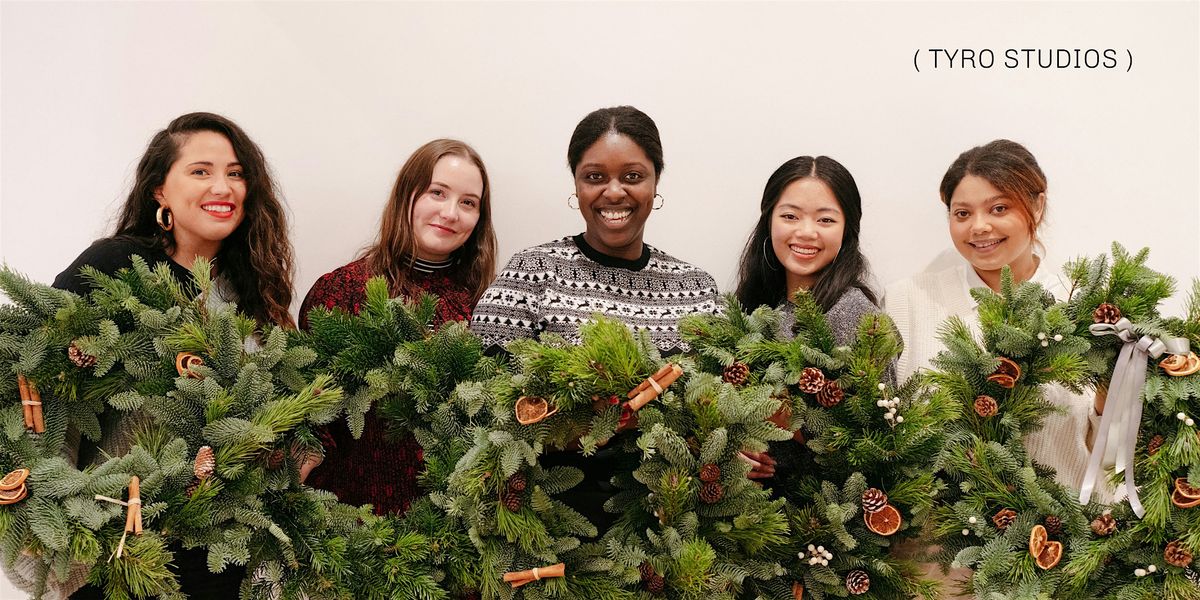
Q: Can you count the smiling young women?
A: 5